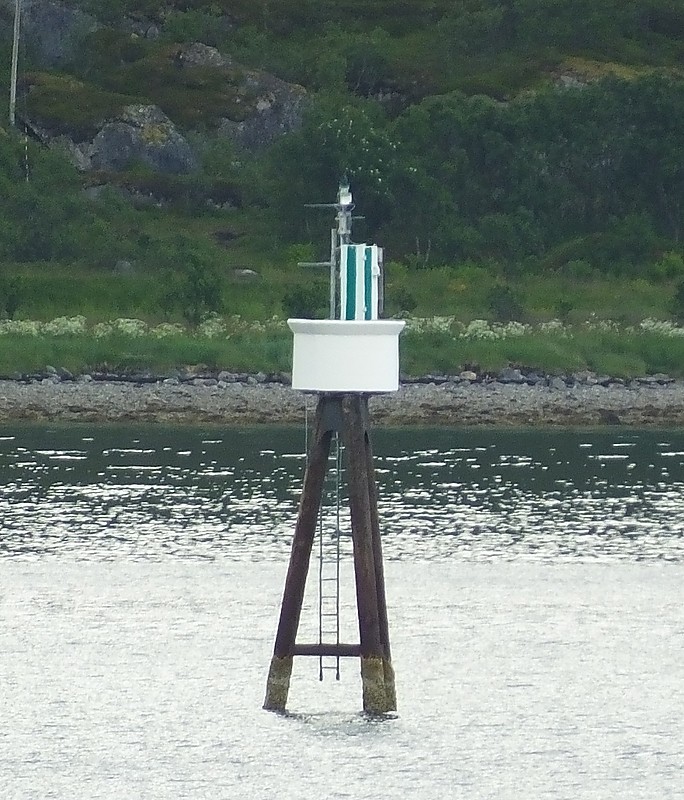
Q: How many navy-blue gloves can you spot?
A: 0